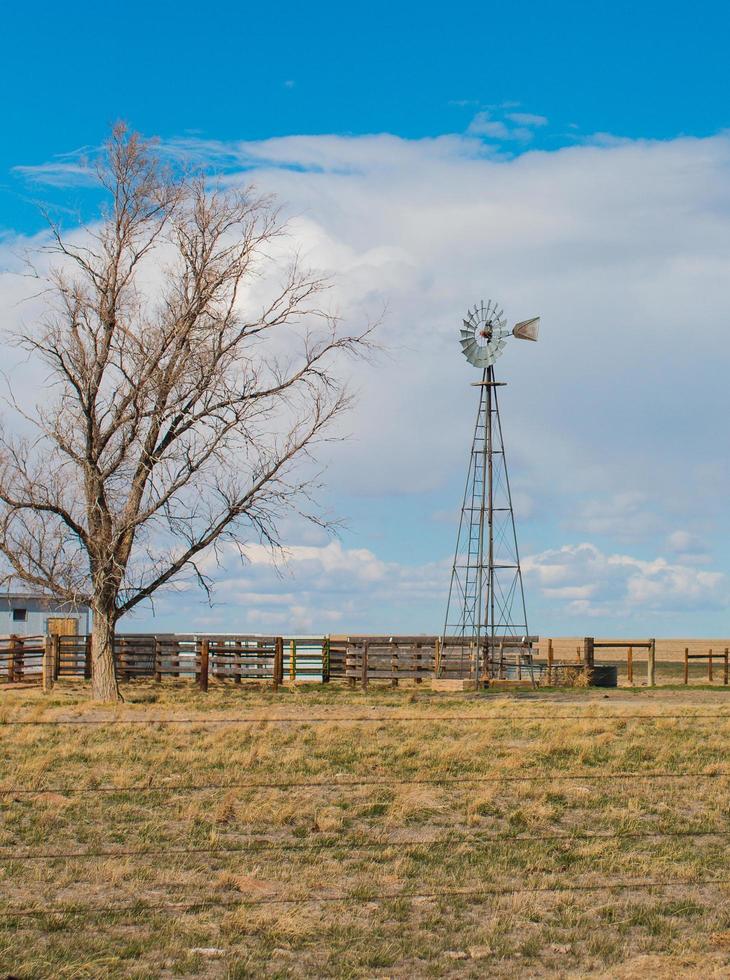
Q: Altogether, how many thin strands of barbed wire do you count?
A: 4